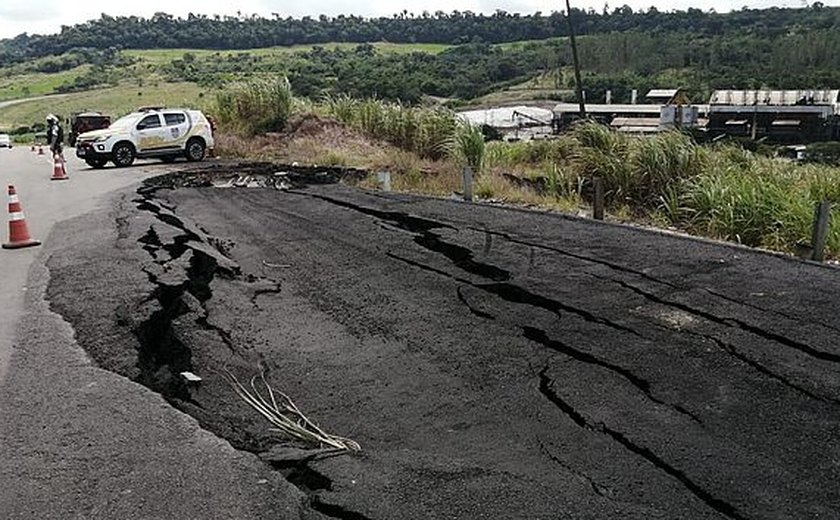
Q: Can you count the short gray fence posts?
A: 4